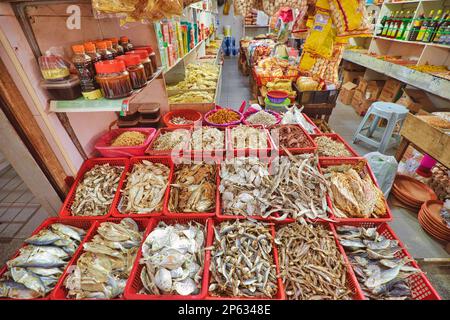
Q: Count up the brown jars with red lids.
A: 4